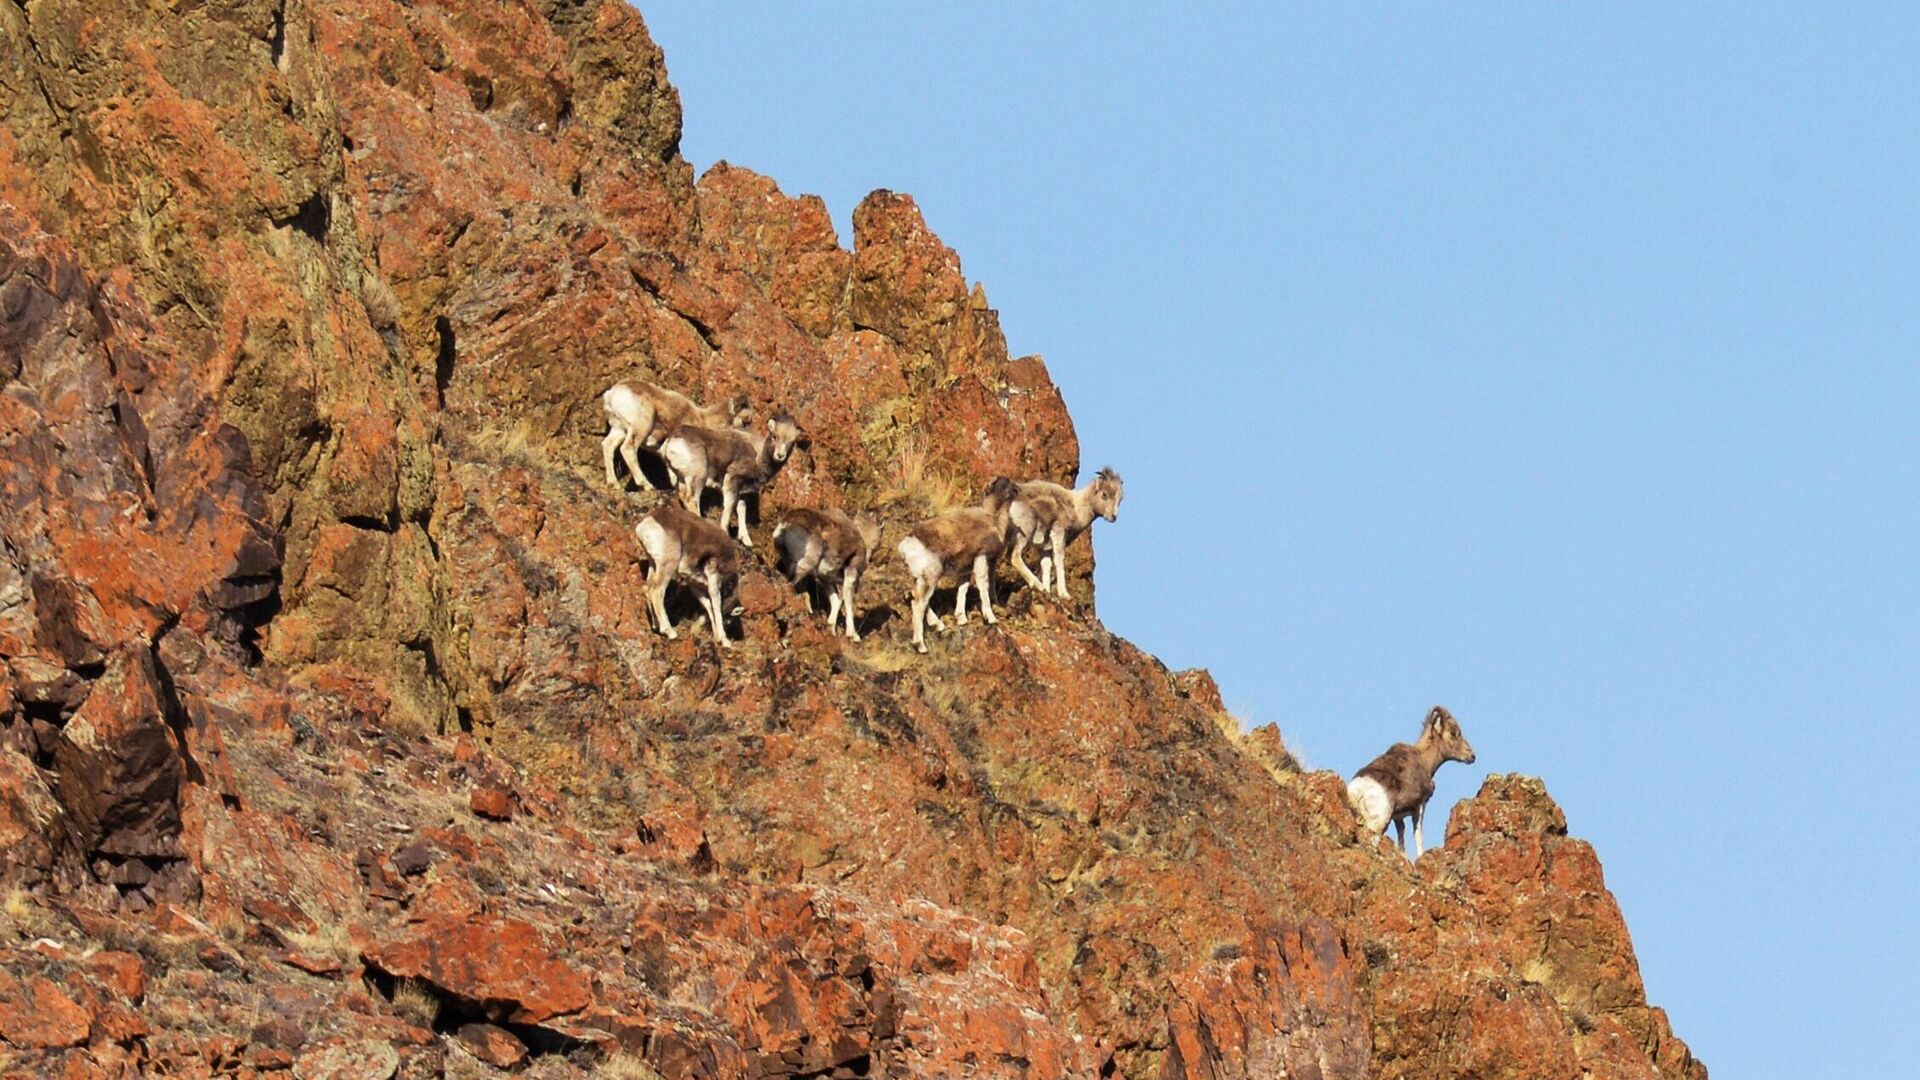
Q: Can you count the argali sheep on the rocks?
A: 7